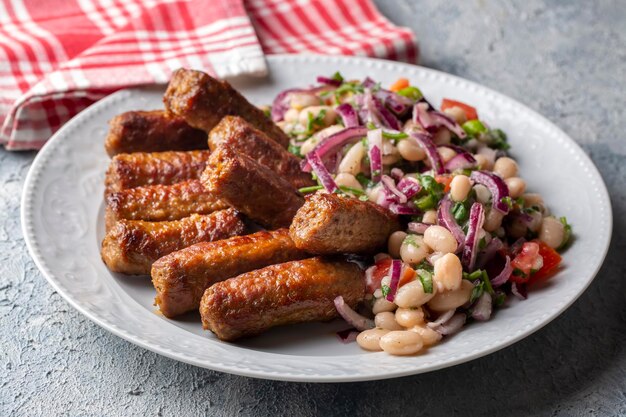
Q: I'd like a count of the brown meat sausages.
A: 10